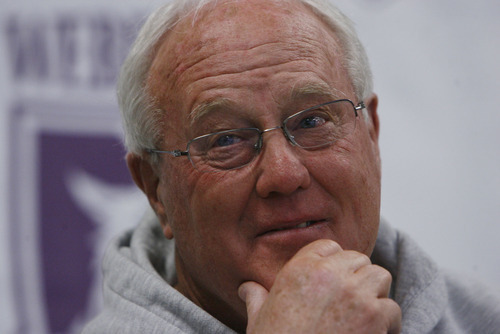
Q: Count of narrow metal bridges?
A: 1